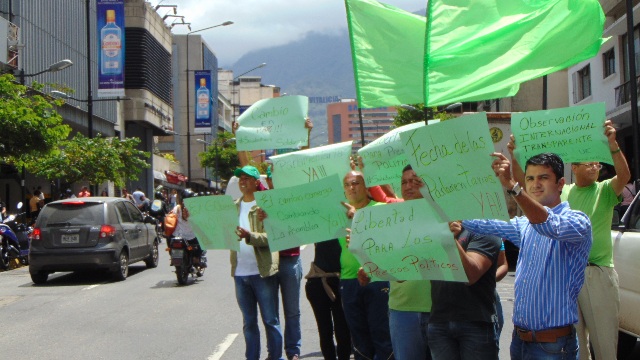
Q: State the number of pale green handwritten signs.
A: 8